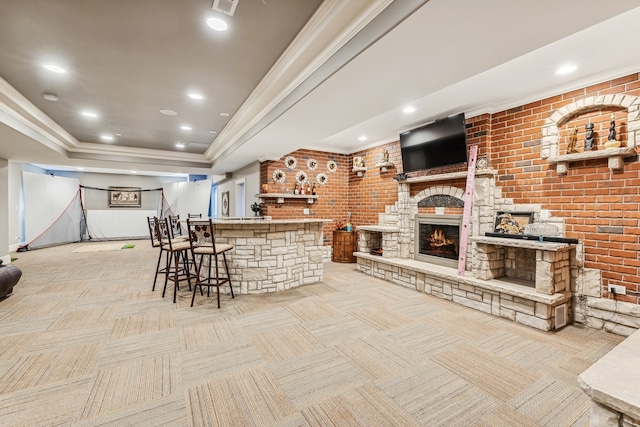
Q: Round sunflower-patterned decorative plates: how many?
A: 6